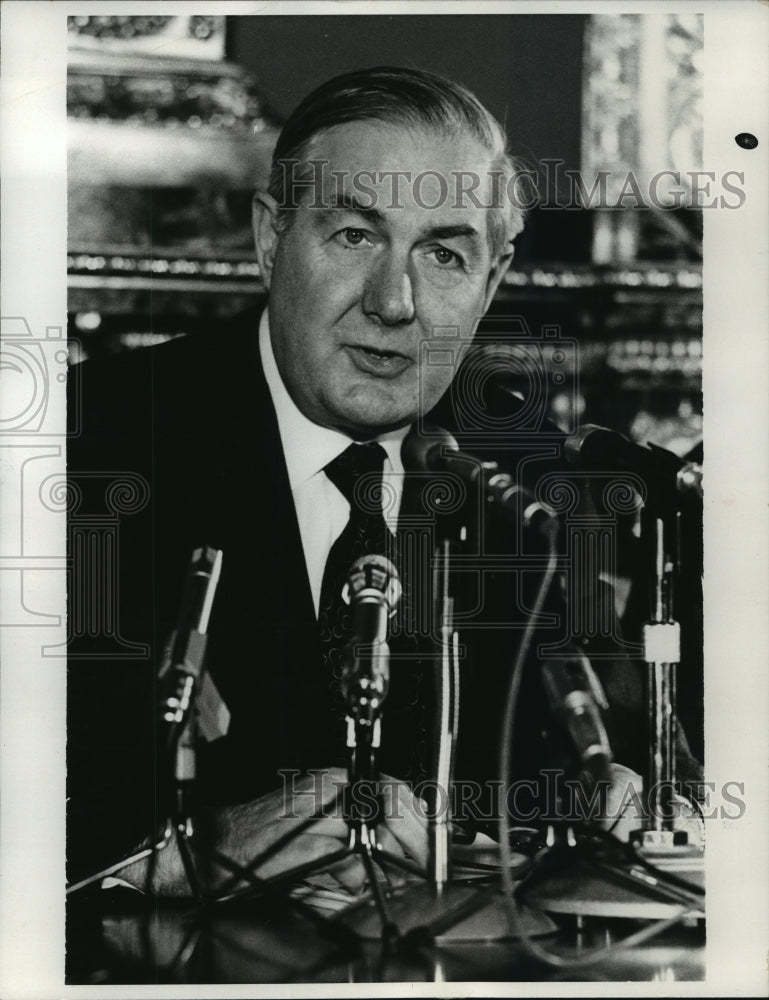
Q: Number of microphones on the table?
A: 5